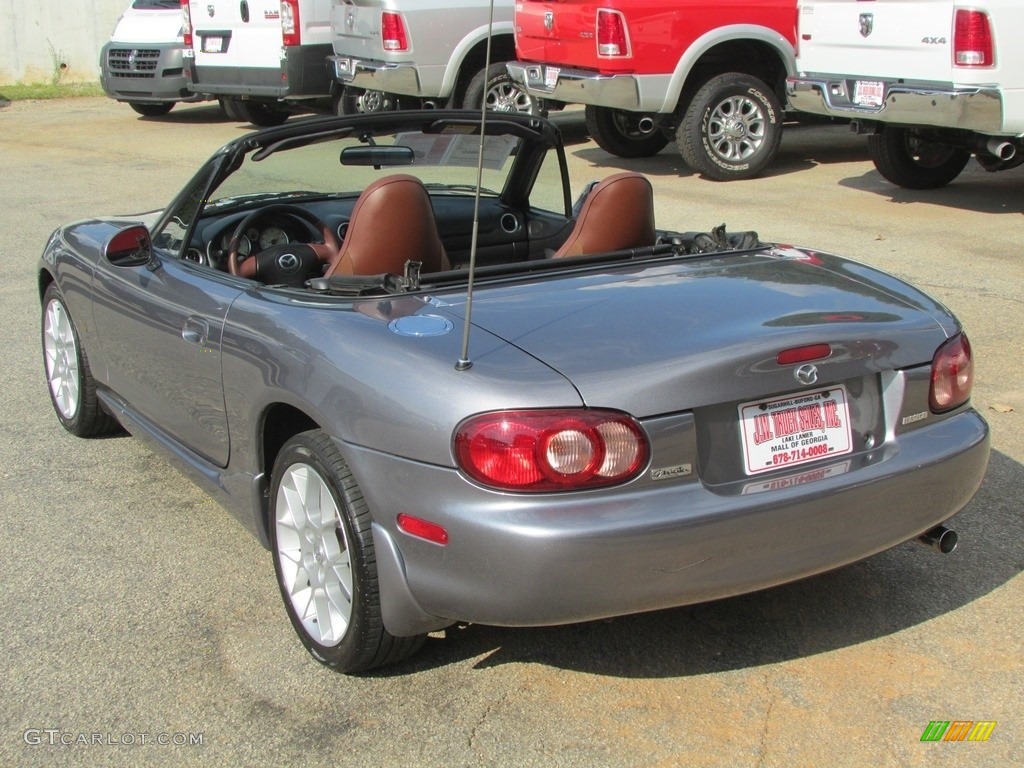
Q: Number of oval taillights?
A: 2